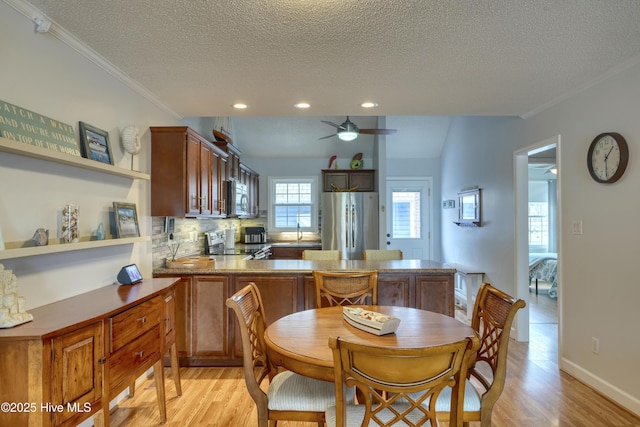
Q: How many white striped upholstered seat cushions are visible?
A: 3